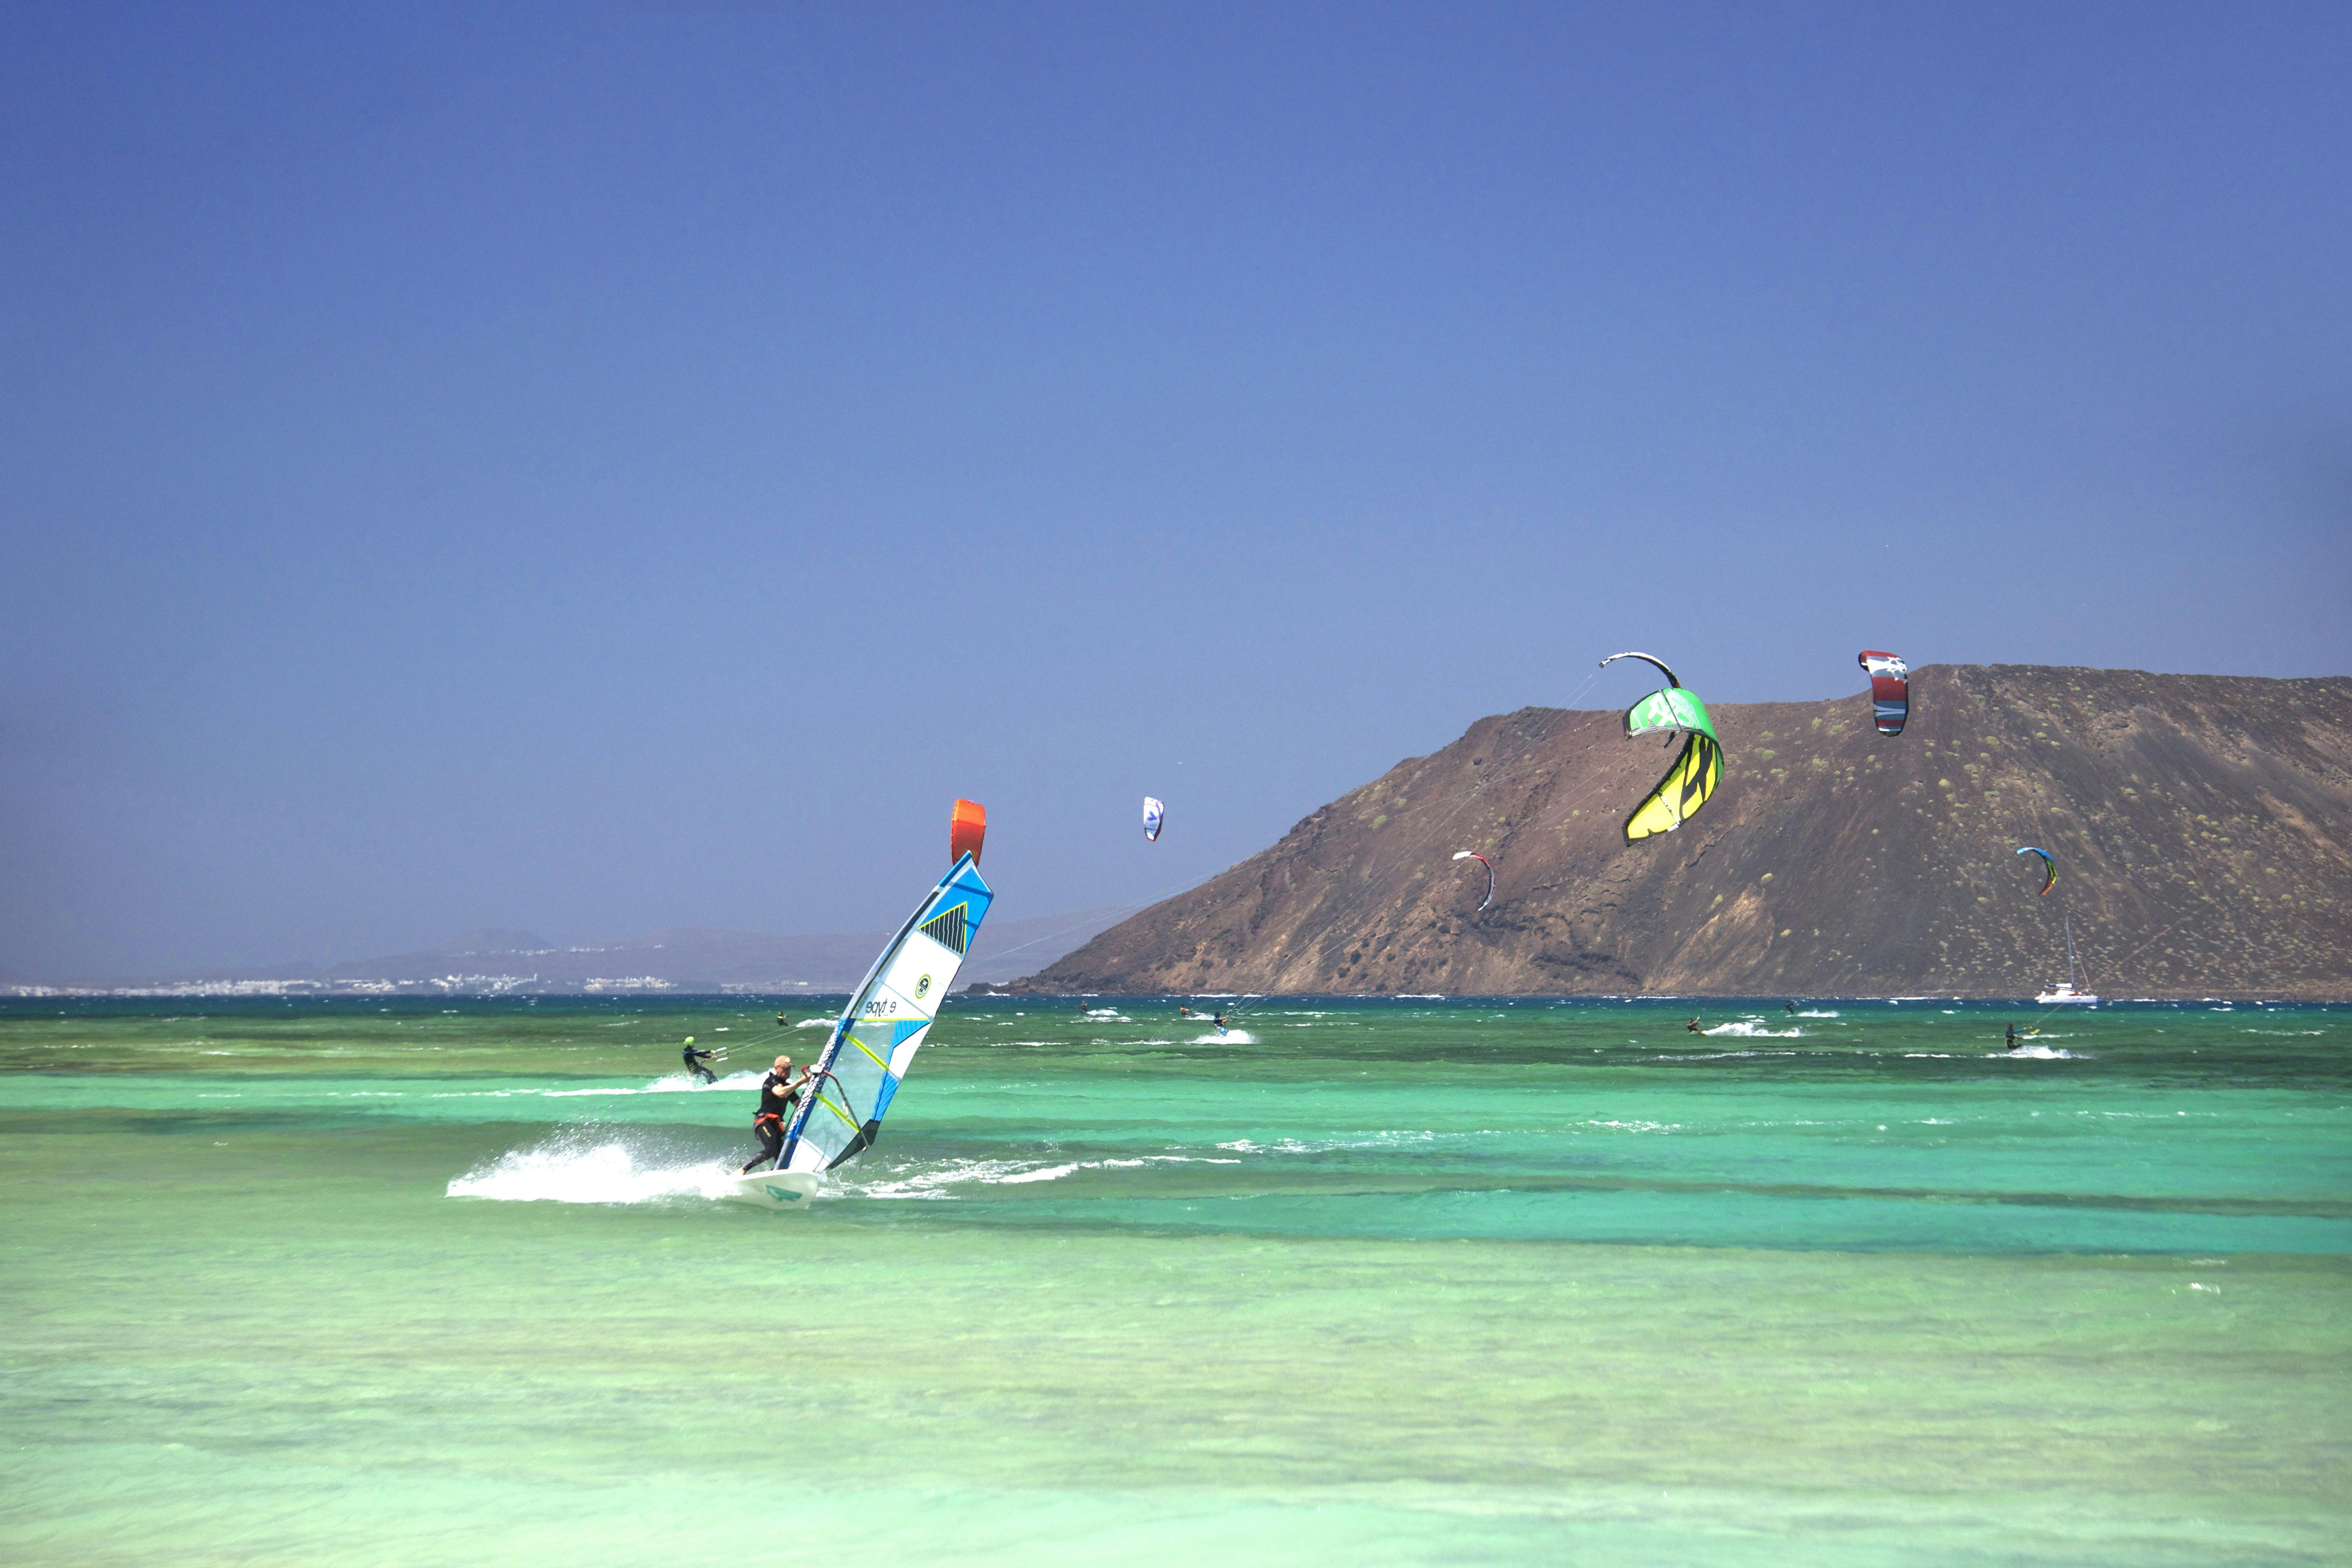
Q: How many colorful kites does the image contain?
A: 7